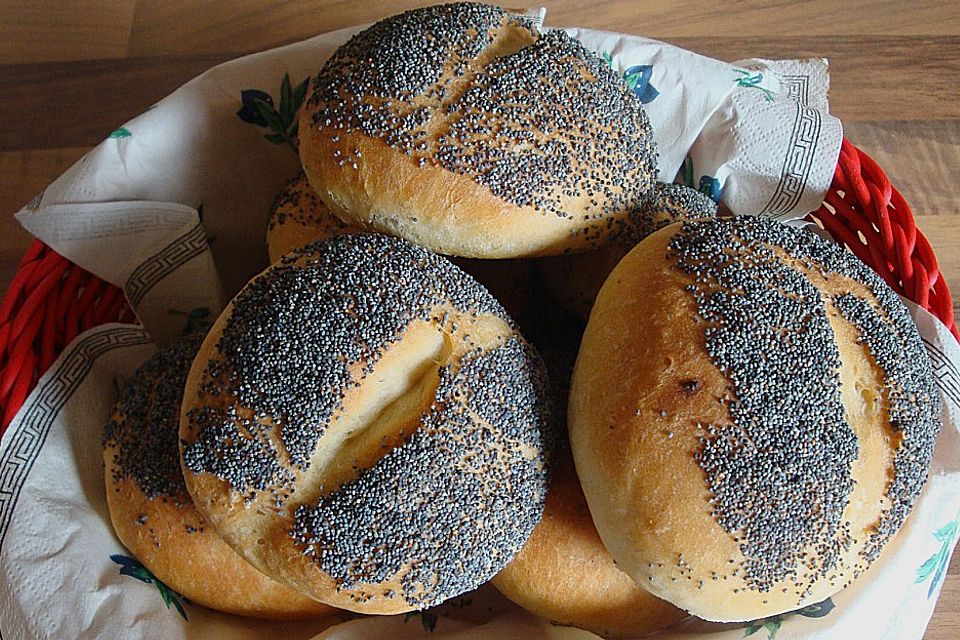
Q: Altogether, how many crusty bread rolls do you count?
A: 7